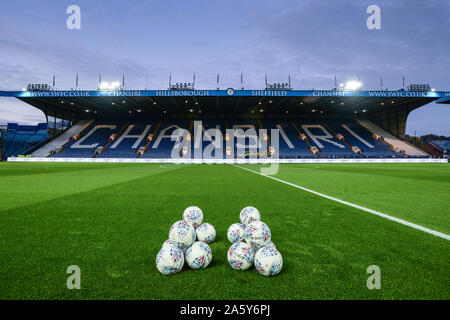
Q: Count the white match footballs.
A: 12